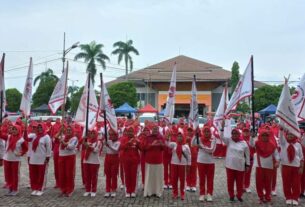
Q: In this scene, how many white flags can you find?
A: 11